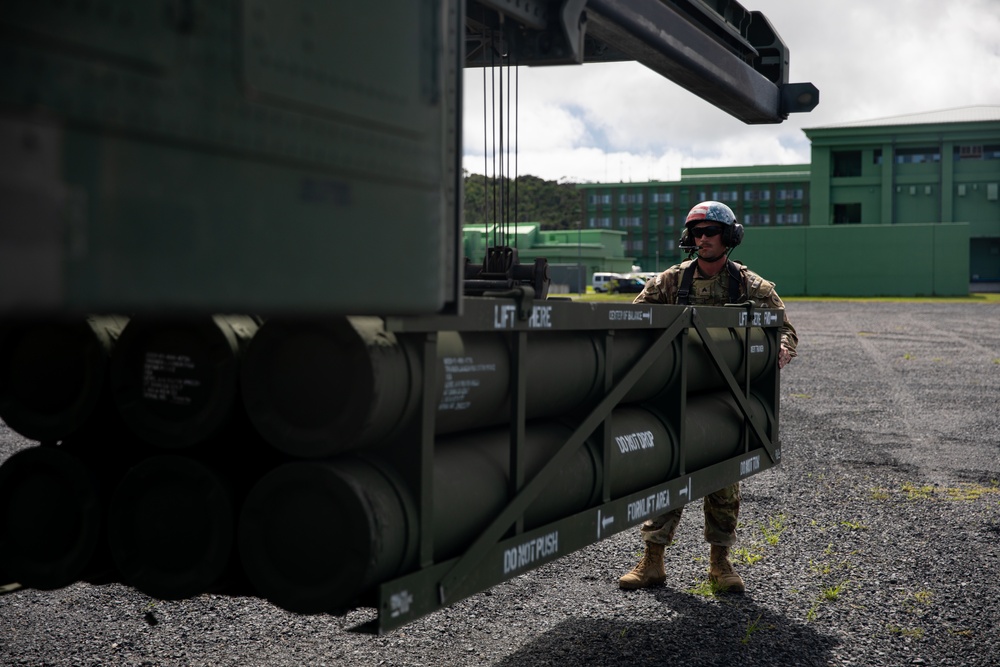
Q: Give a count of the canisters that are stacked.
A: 6